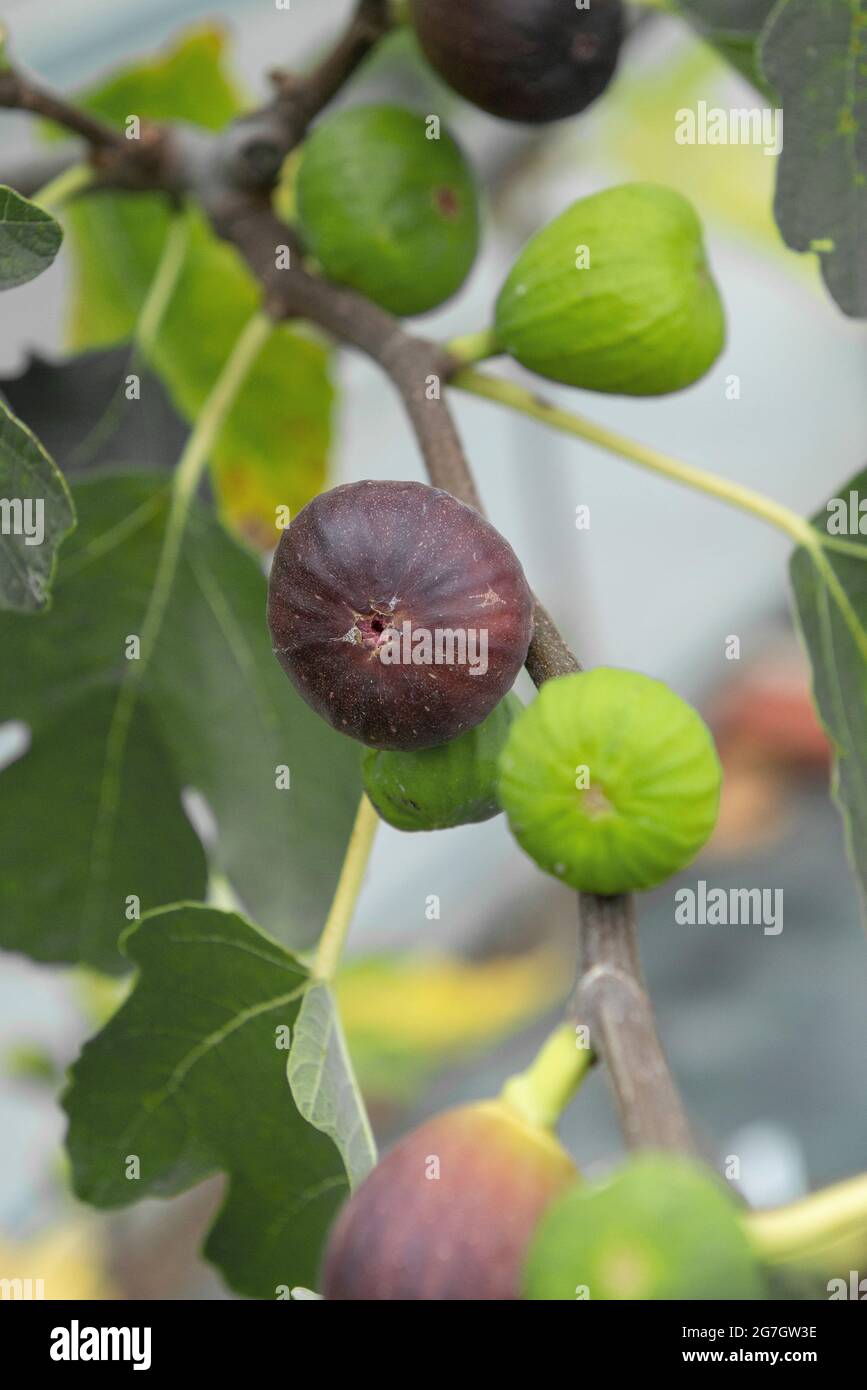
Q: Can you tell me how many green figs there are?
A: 5